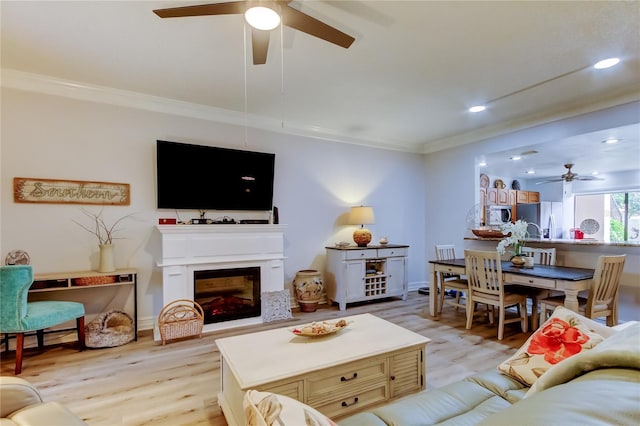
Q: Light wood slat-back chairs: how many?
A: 4